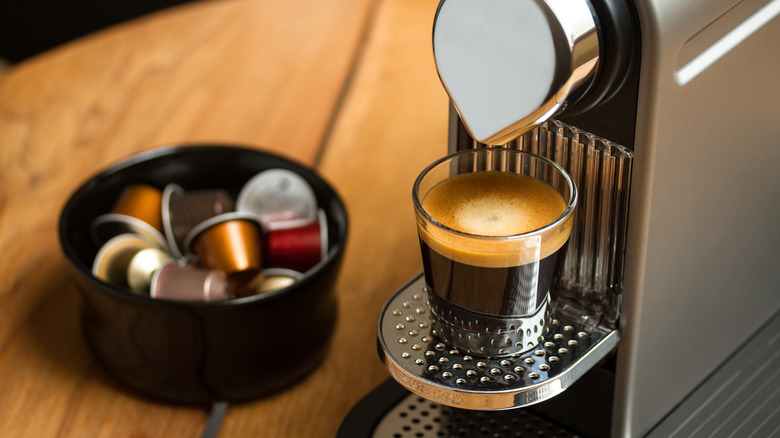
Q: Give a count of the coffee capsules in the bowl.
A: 9